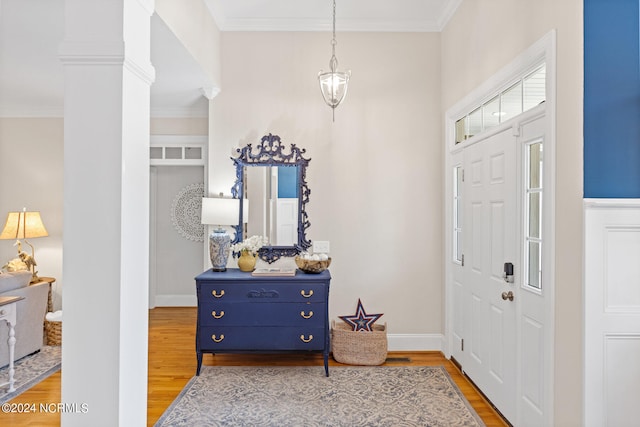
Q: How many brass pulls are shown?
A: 6